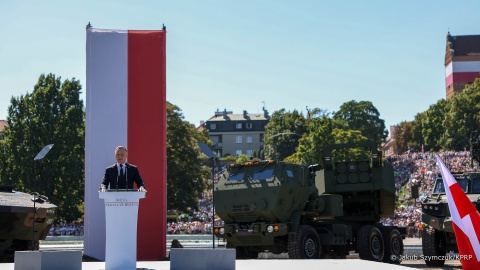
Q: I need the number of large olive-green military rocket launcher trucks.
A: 1